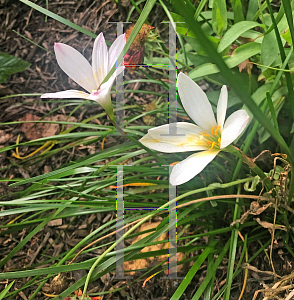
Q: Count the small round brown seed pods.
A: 1